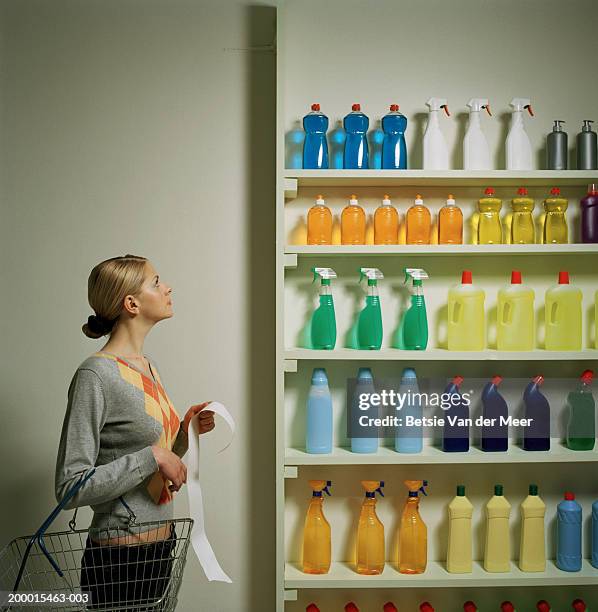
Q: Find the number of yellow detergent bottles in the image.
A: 9